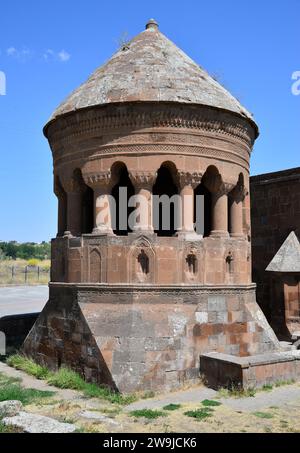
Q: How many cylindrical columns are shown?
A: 7